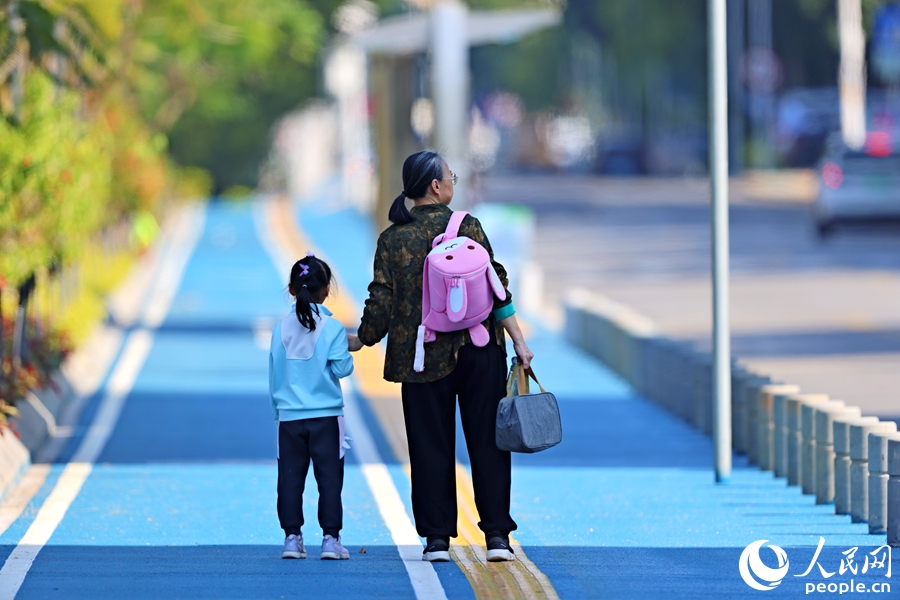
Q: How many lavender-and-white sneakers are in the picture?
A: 2